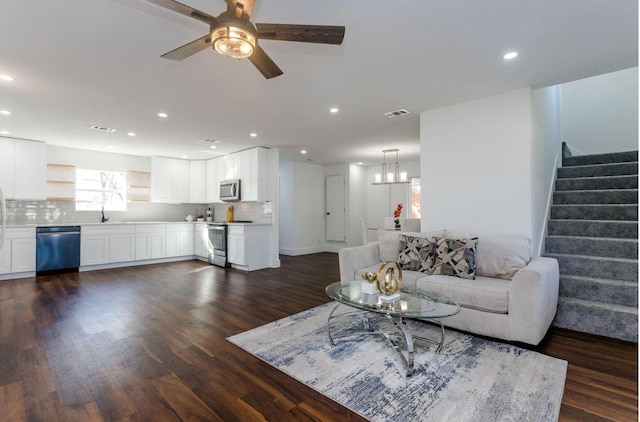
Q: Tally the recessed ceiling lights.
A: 13